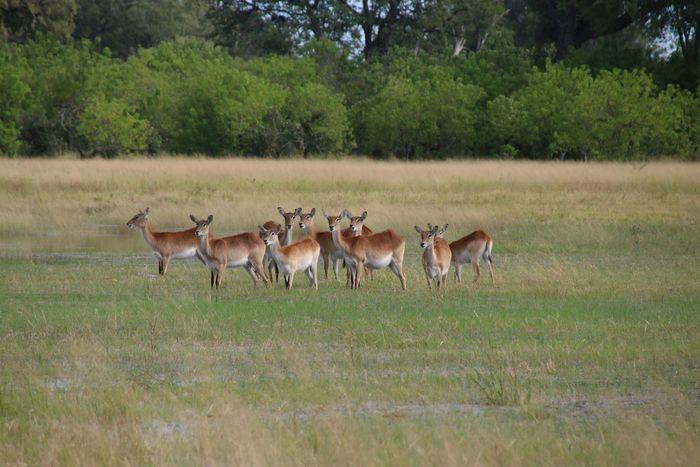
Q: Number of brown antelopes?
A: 9